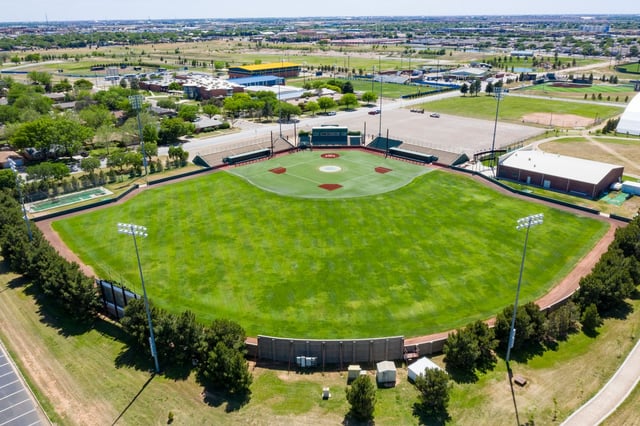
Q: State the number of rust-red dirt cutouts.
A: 4